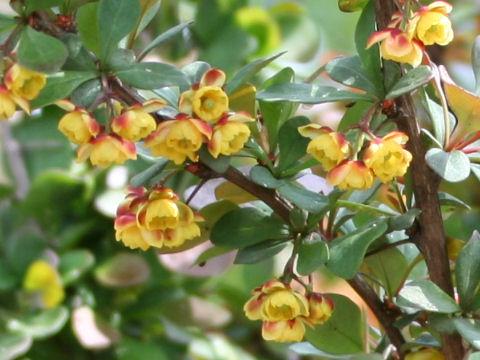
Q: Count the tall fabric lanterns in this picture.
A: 0